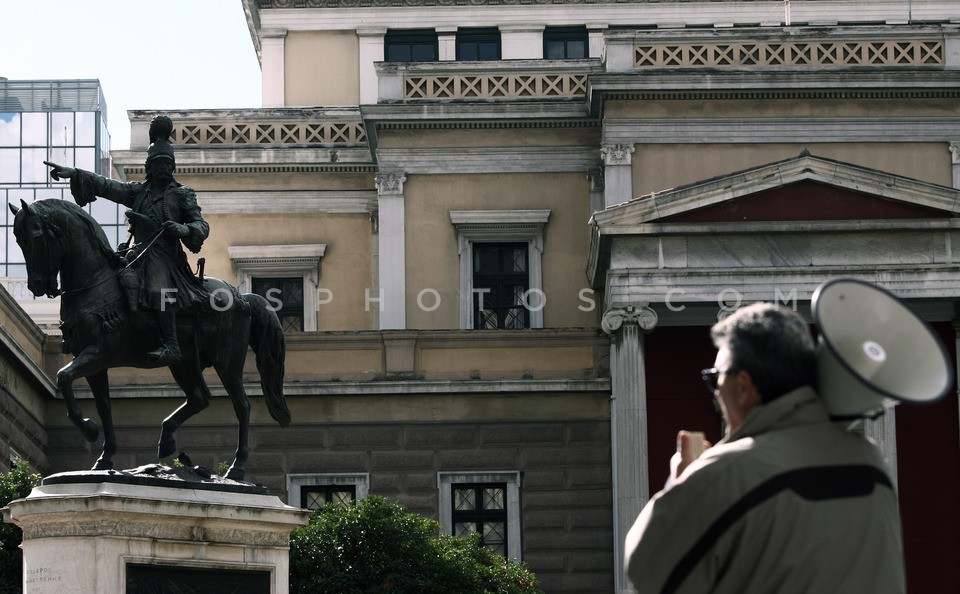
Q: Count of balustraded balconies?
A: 3